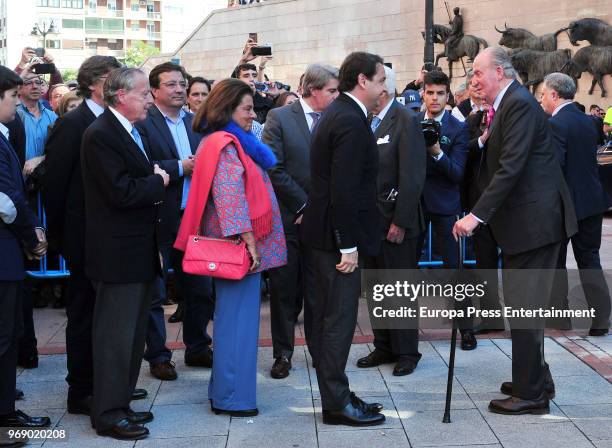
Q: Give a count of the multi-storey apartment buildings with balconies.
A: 1